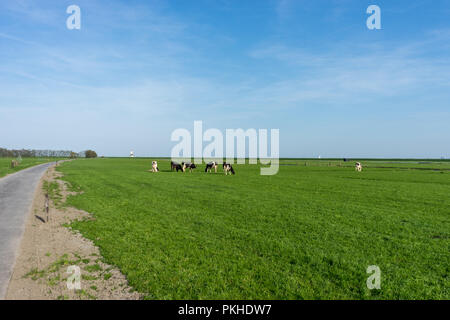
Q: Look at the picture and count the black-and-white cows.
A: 6